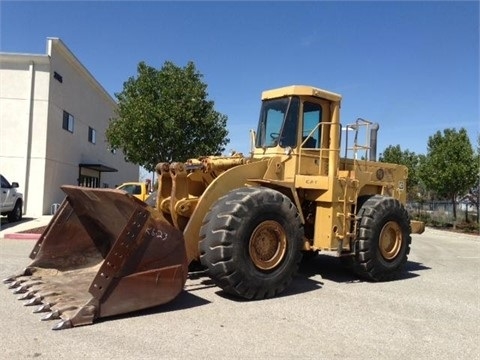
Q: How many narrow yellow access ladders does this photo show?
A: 1